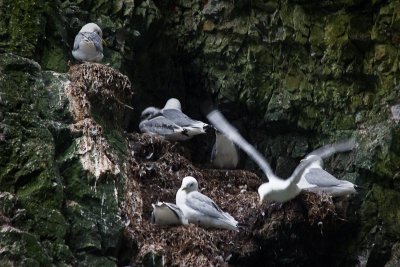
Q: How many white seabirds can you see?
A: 8